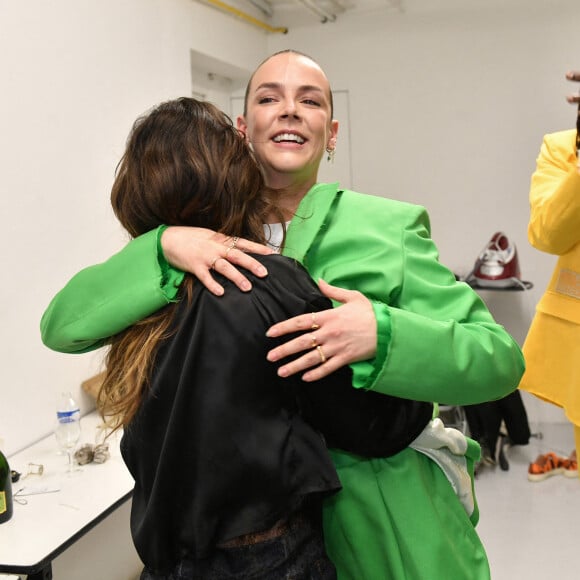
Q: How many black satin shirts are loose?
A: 1